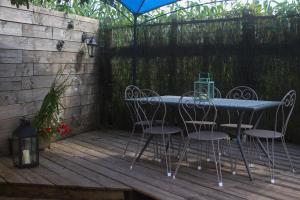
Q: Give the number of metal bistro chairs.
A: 6